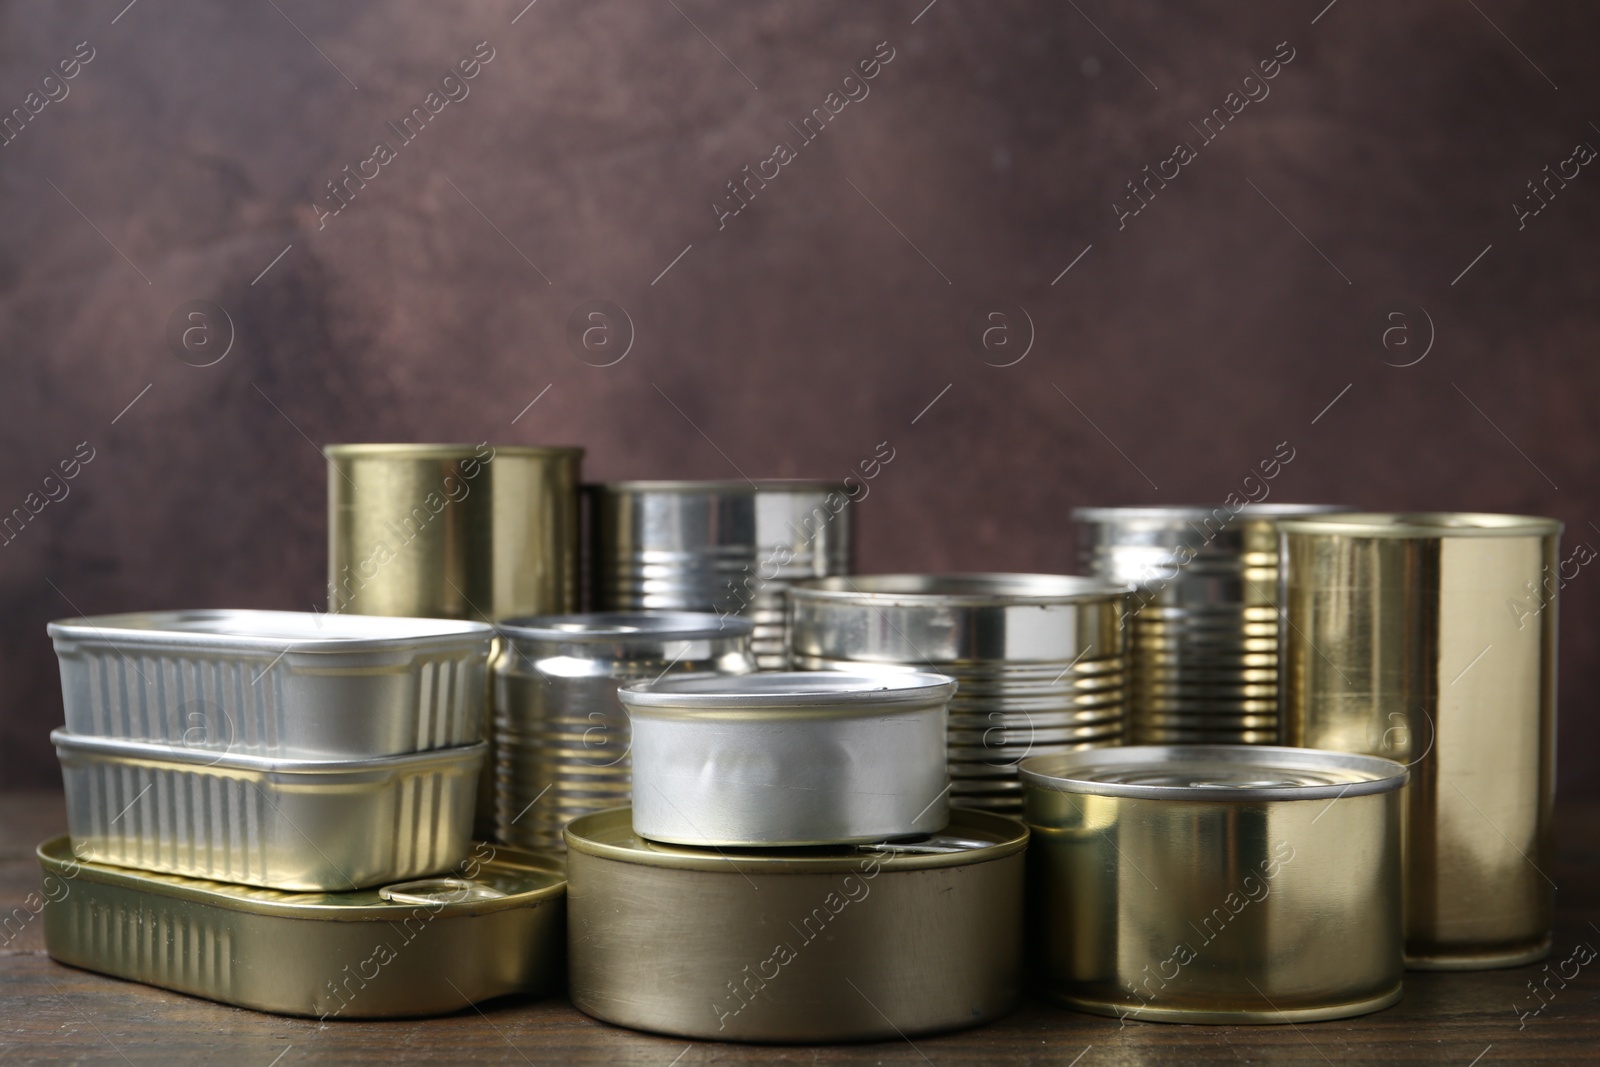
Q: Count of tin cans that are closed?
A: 12